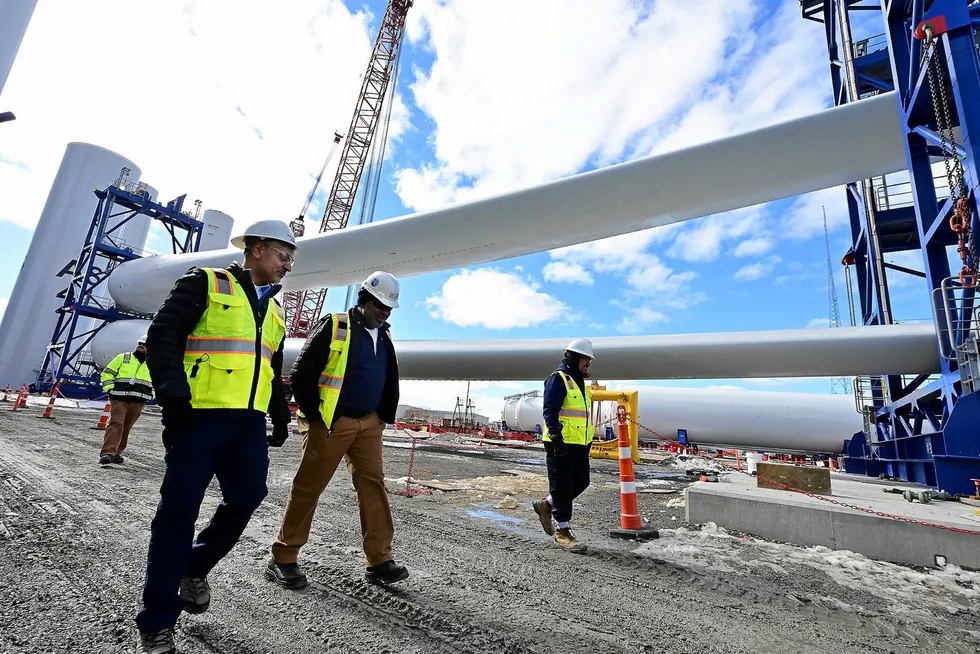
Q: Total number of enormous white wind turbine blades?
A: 2